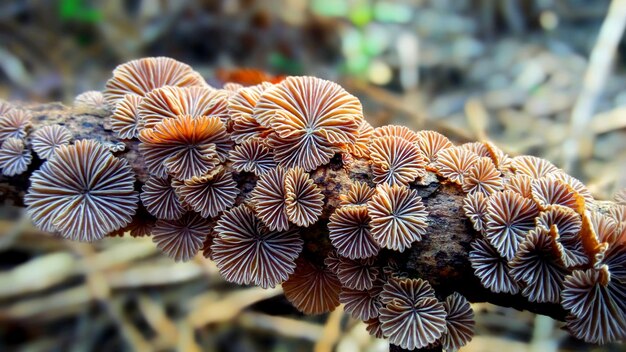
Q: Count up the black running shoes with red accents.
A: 0